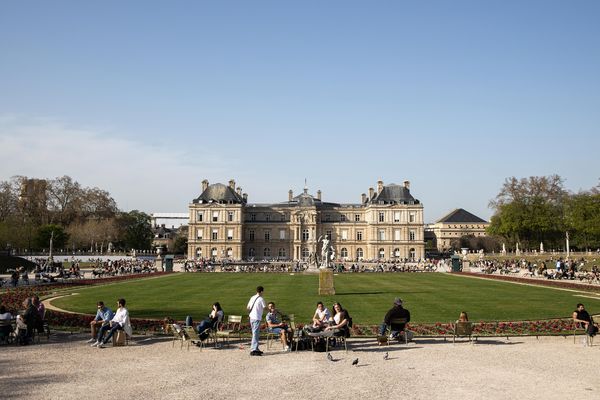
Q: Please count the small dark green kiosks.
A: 2